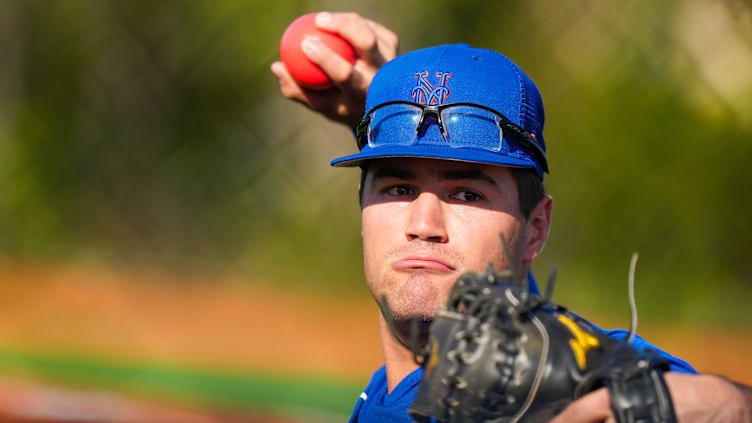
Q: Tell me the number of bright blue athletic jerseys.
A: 1